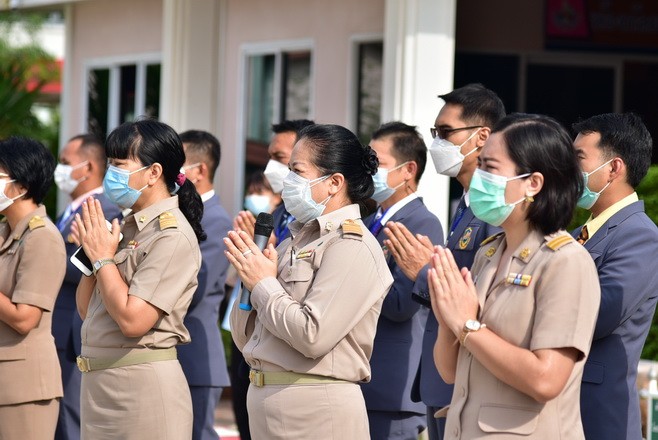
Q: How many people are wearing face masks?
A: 11